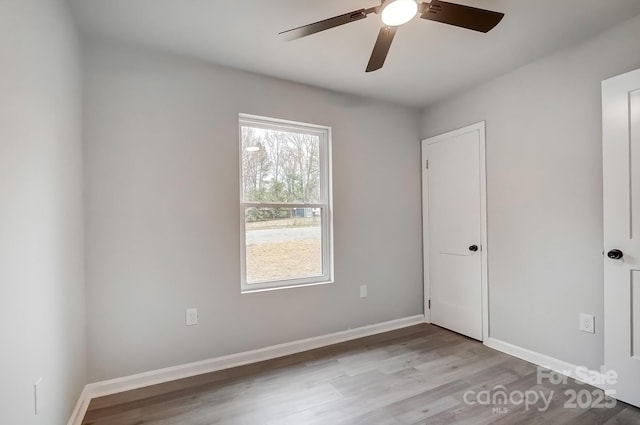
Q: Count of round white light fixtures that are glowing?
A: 1